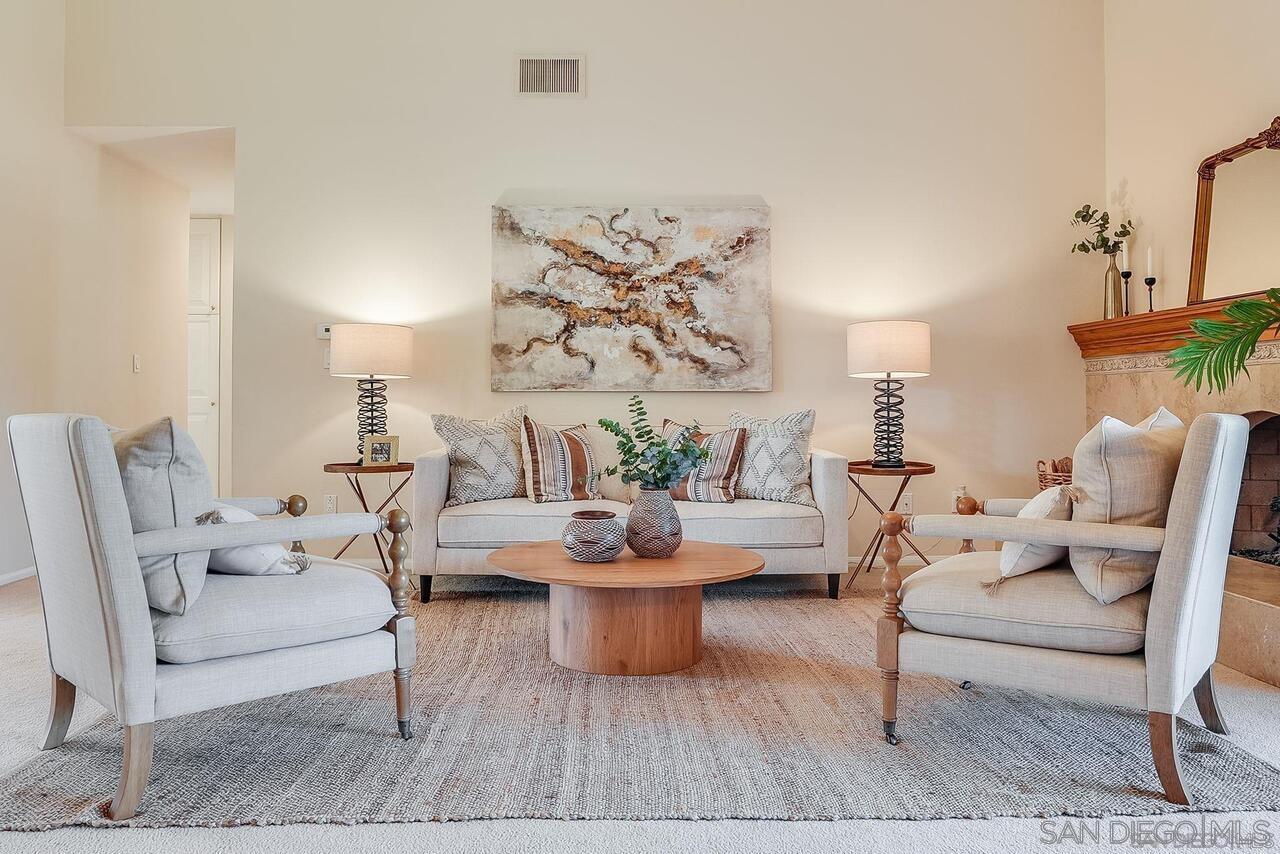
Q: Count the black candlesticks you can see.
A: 2